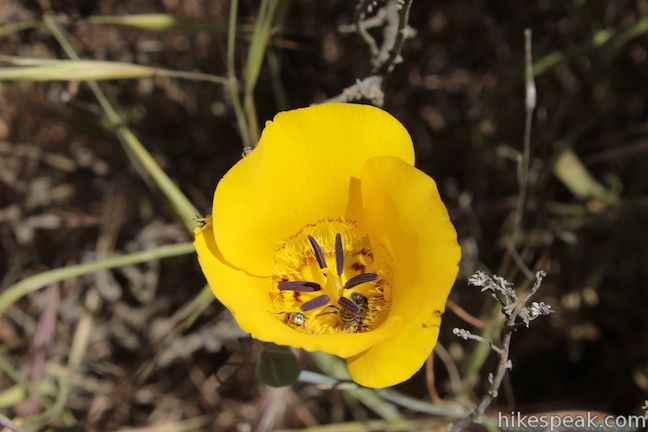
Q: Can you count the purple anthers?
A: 6